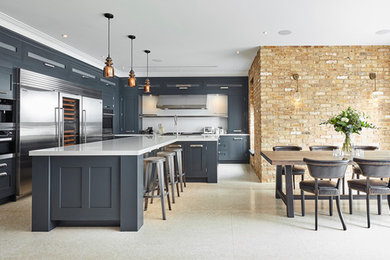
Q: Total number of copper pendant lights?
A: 3